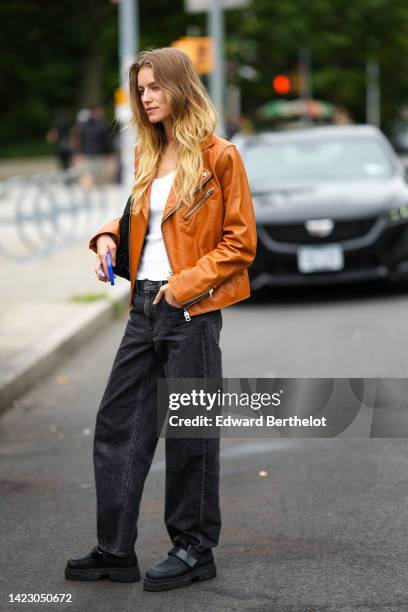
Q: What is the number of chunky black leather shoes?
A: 2